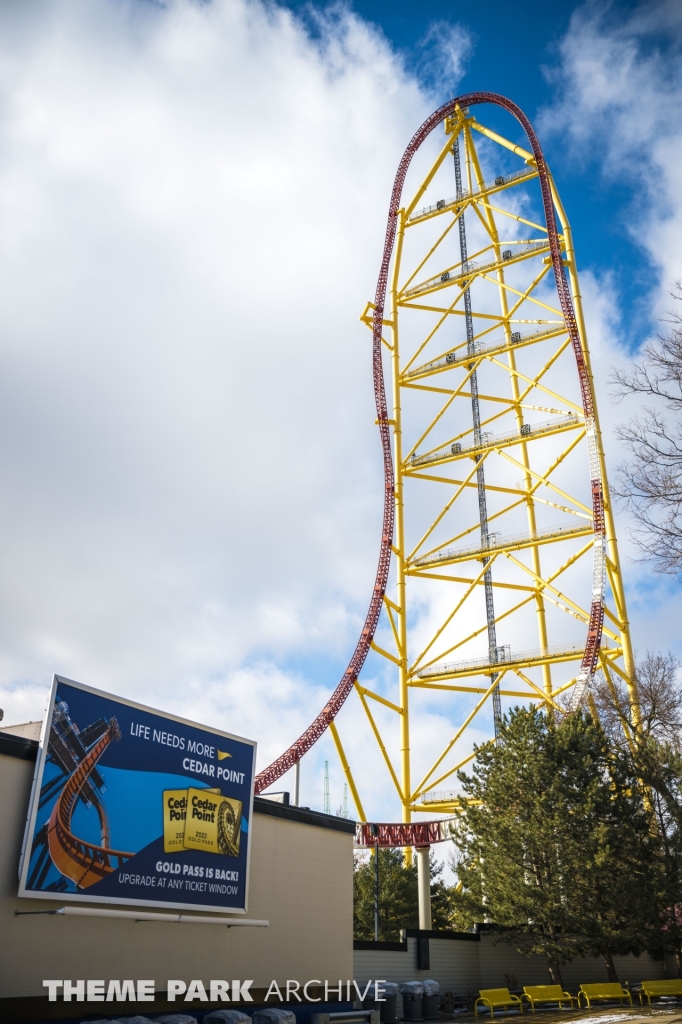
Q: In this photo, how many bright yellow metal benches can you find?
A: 4